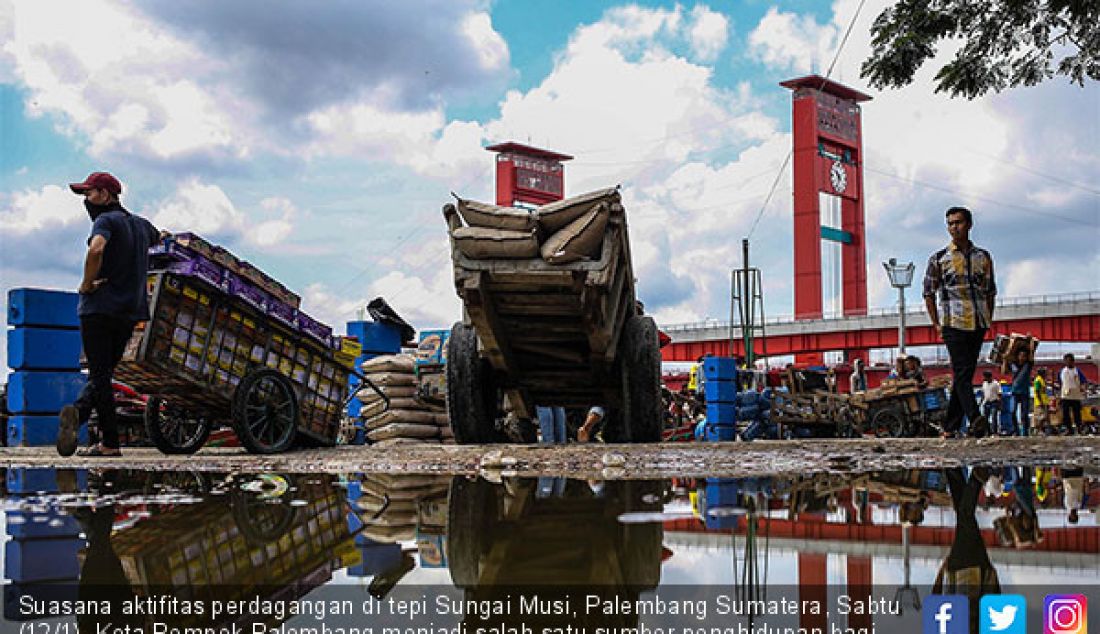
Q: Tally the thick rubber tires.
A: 2